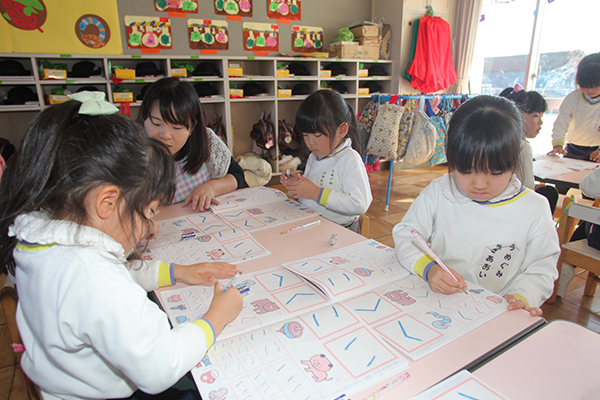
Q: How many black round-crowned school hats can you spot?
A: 15